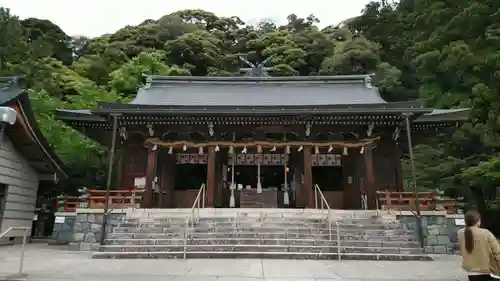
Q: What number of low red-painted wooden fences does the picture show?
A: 2